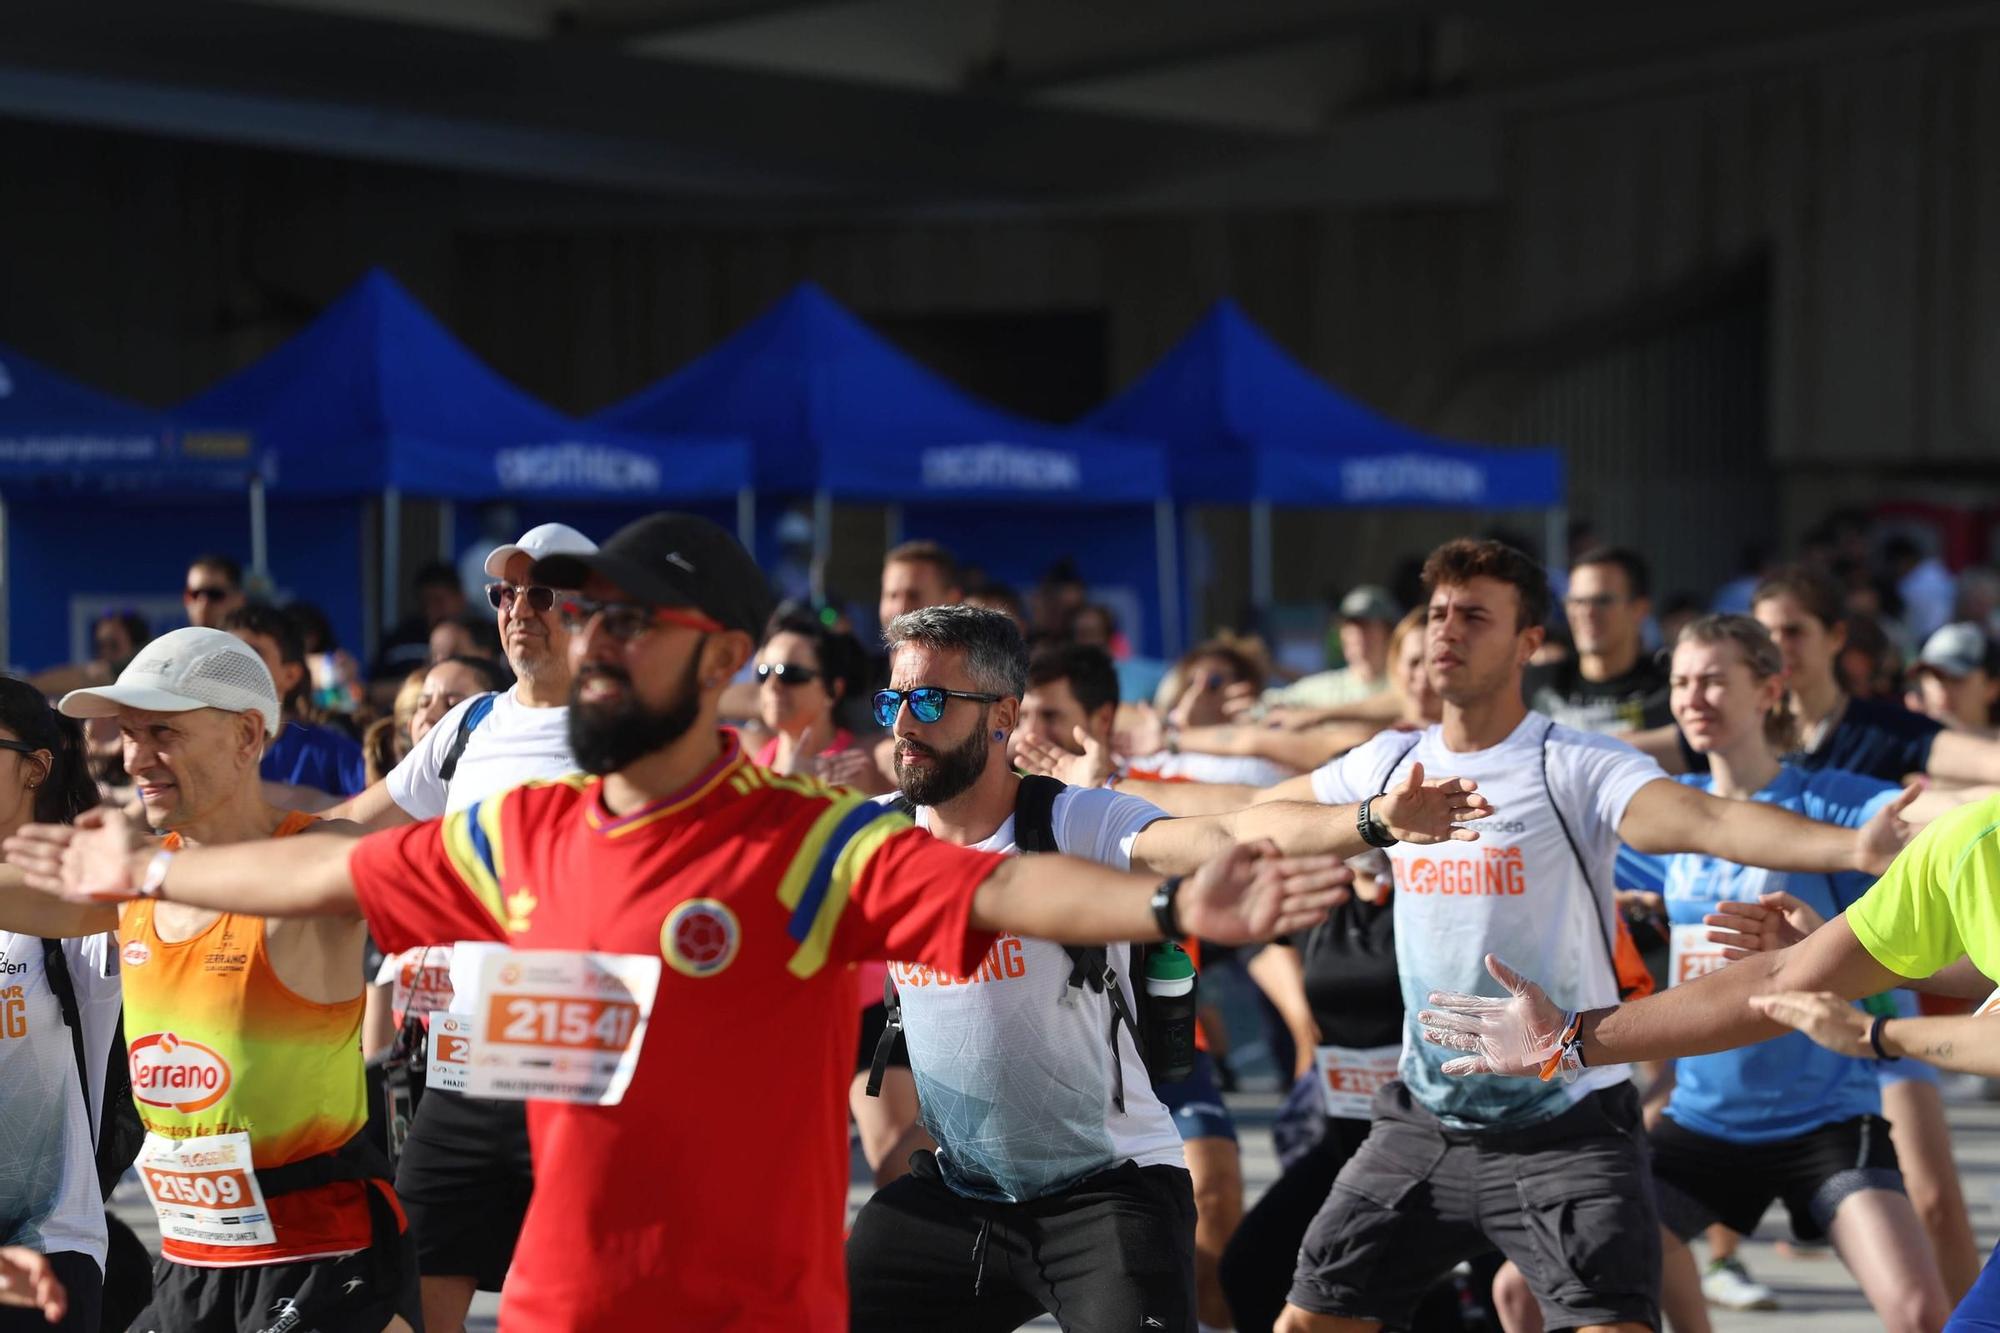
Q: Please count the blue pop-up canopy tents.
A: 4